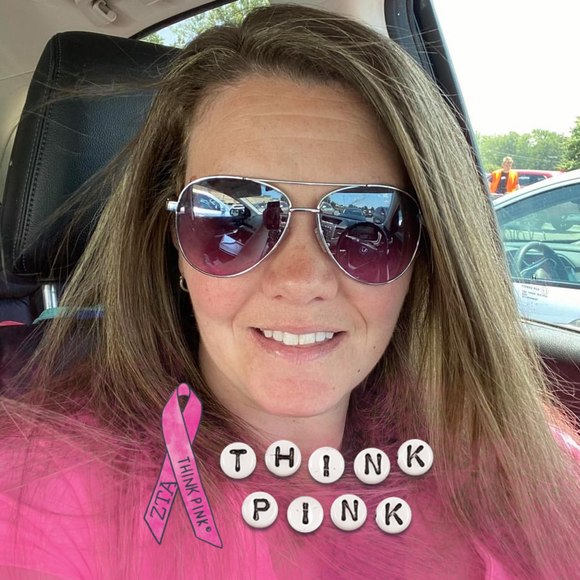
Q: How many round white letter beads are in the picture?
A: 9